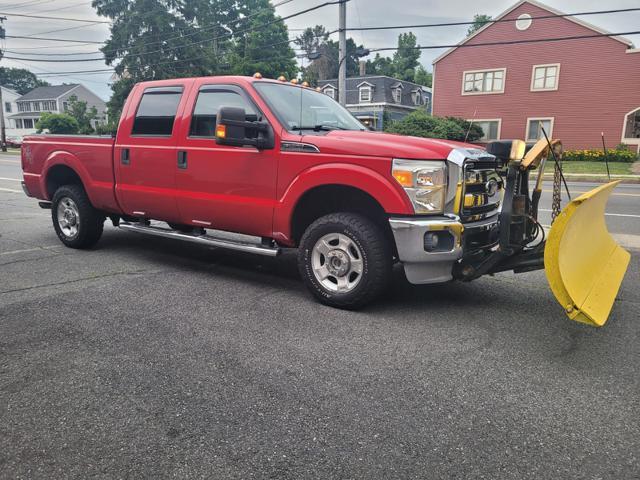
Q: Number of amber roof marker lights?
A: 5